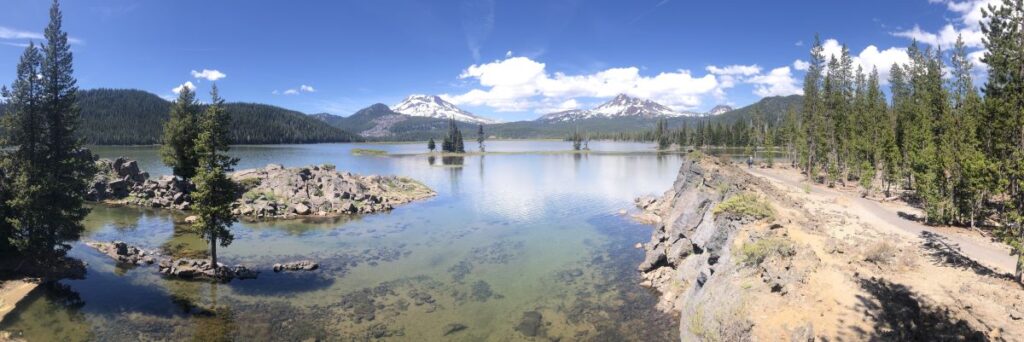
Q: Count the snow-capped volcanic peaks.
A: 2